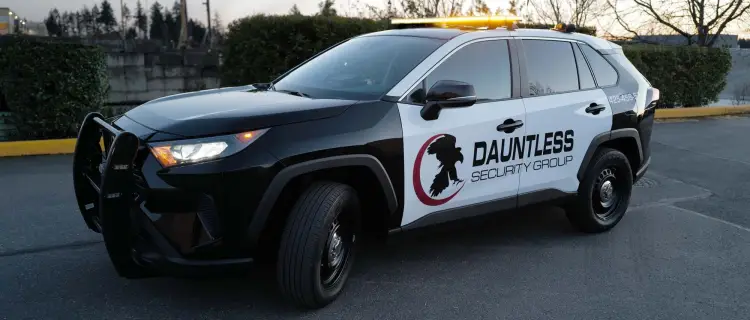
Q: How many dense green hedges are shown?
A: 3